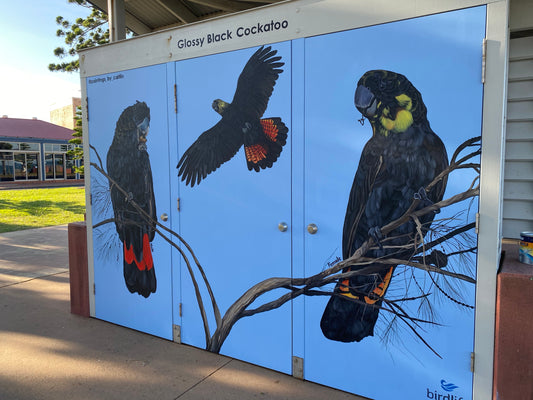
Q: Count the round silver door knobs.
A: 3